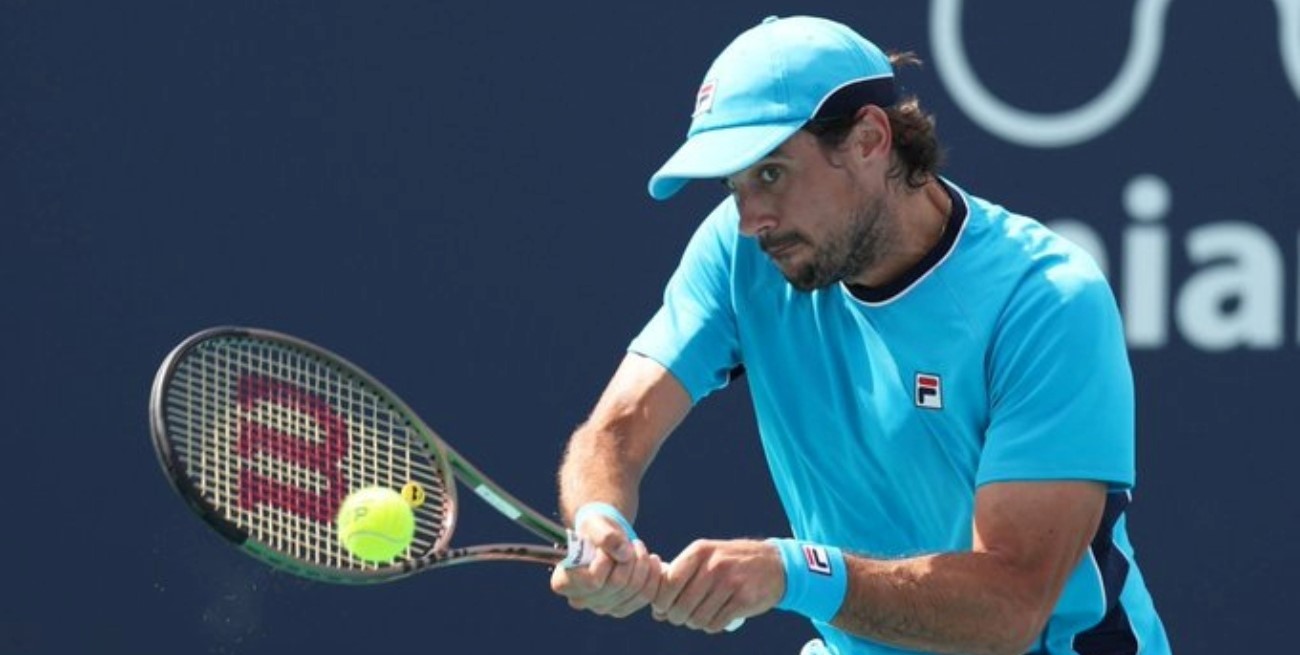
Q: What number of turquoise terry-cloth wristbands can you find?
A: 2